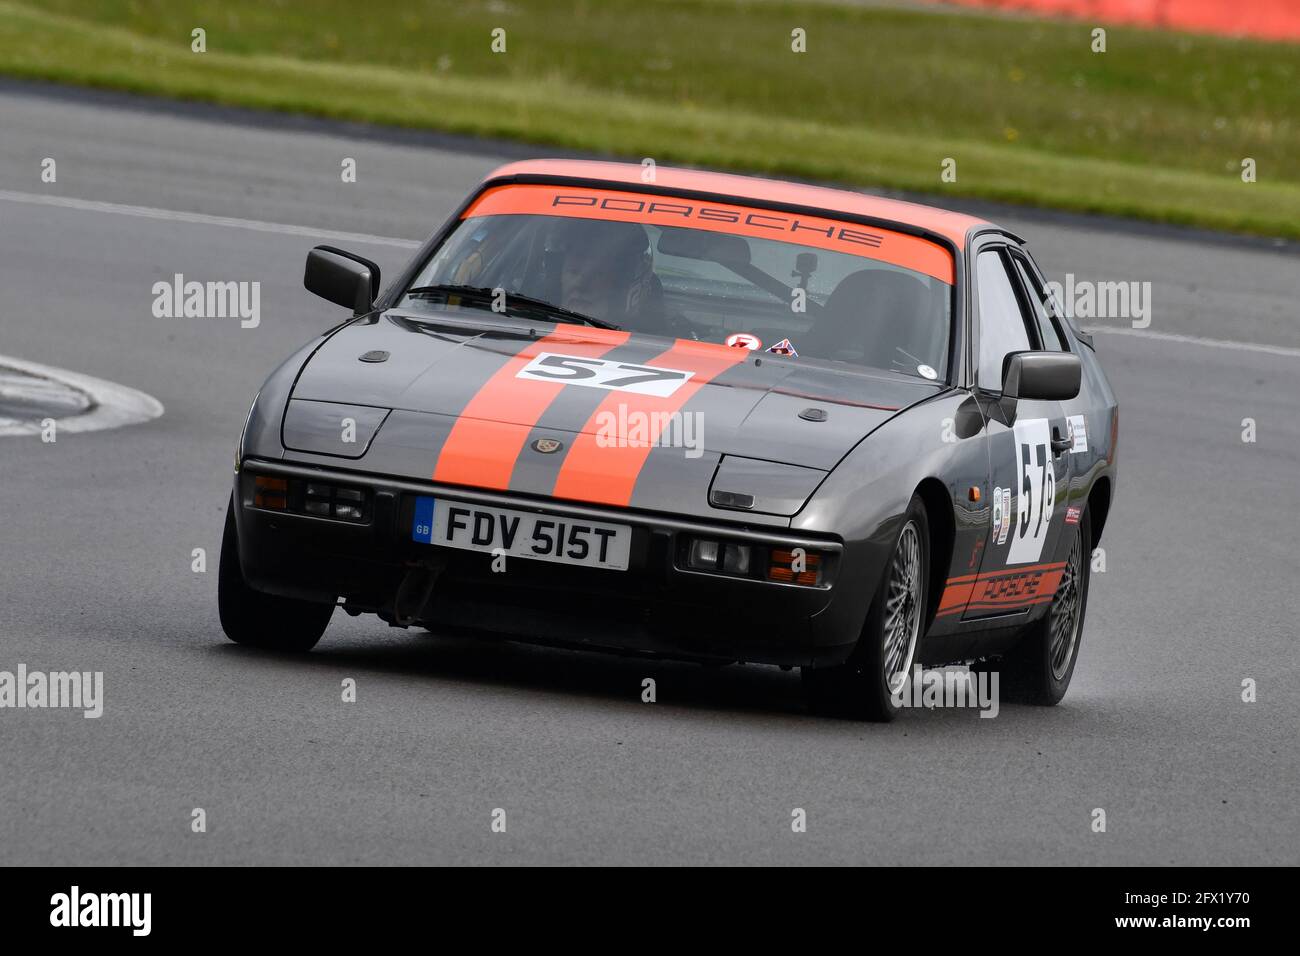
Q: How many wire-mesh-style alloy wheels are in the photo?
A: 2